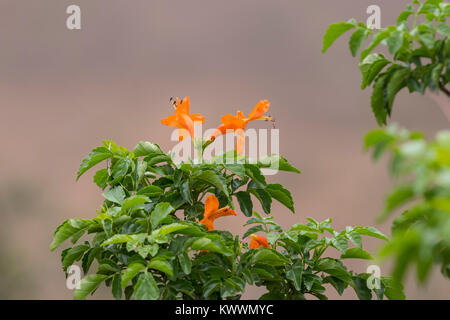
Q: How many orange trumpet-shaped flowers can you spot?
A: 4